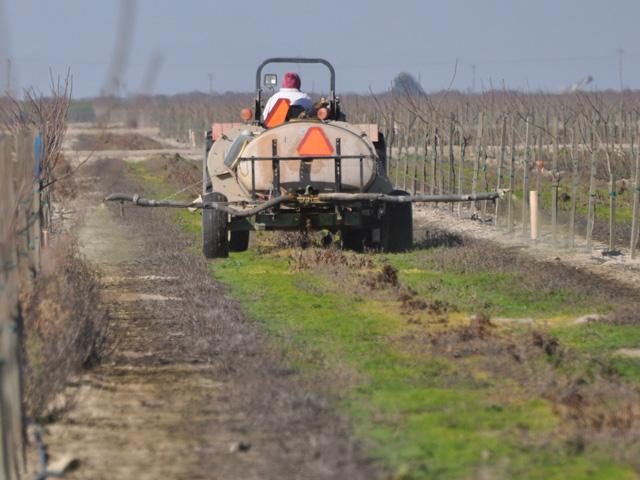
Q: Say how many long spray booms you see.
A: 2